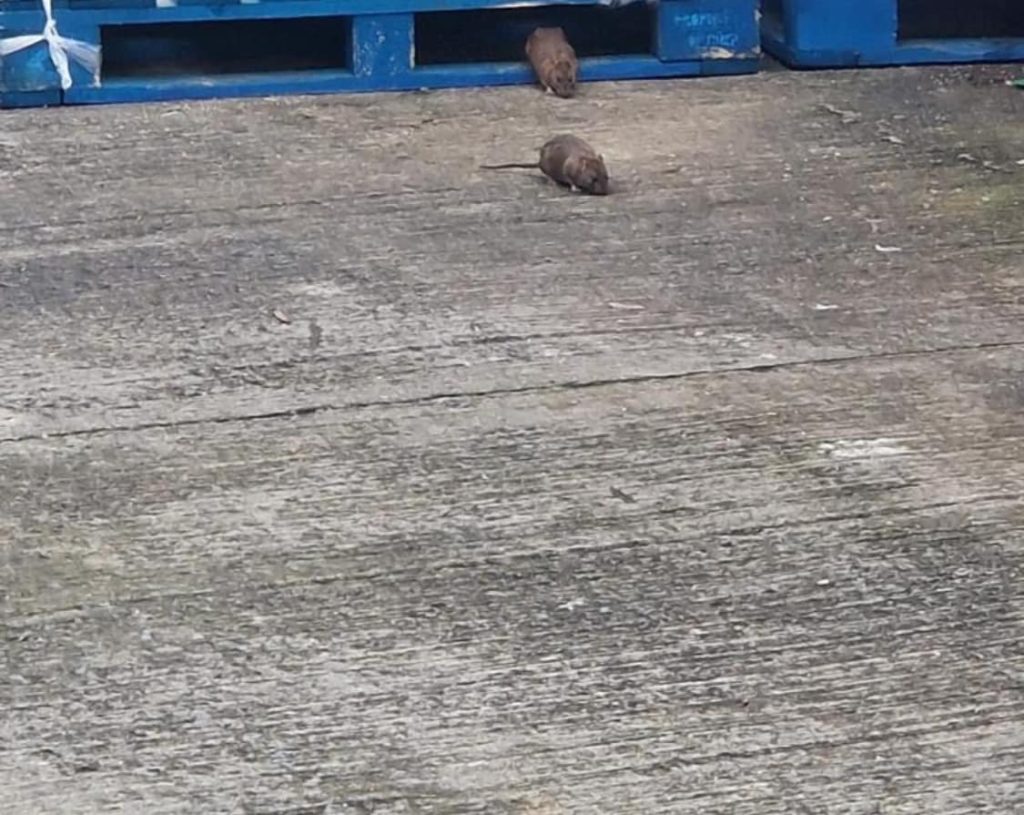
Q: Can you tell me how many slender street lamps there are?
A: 0